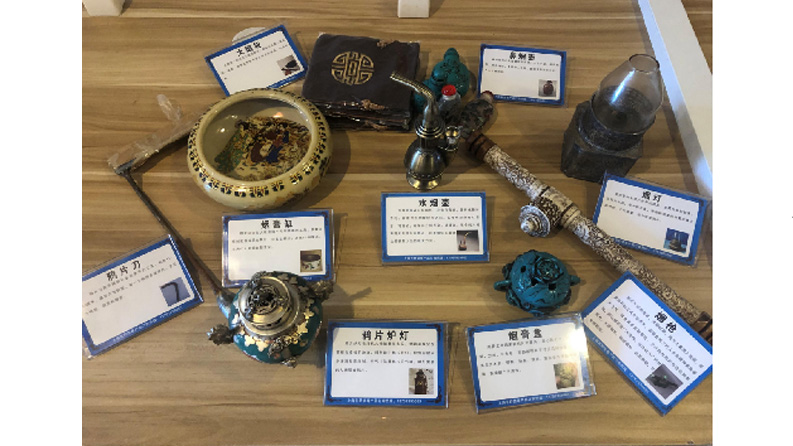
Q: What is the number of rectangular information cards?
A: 9